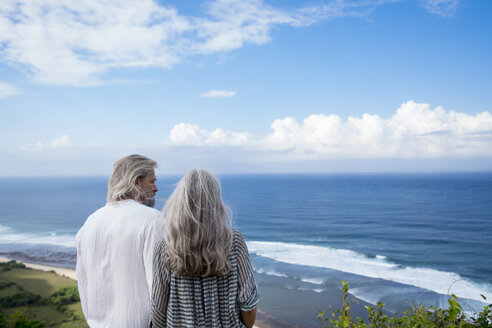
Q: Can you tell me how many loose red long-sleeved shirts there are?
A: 0